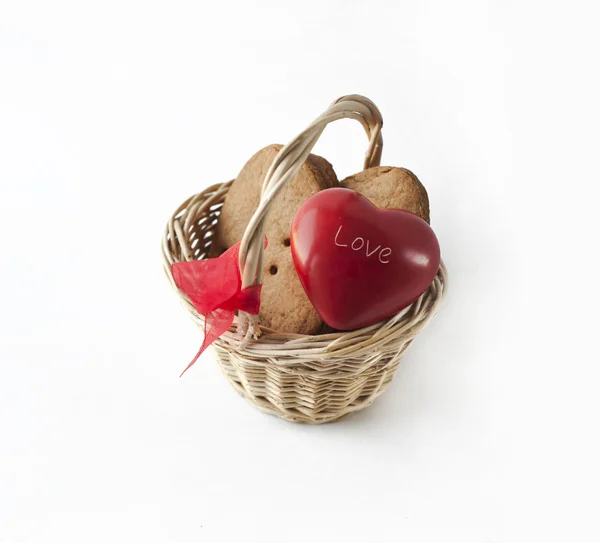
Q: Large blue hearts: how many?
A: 0